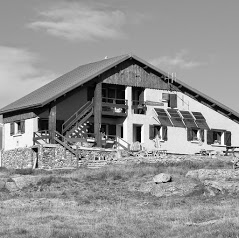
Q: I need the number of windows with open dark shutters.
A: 4